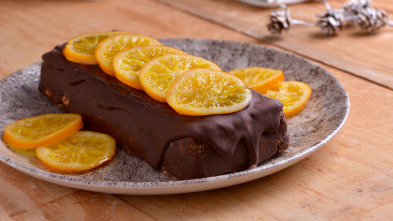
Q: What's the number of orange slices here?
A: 9